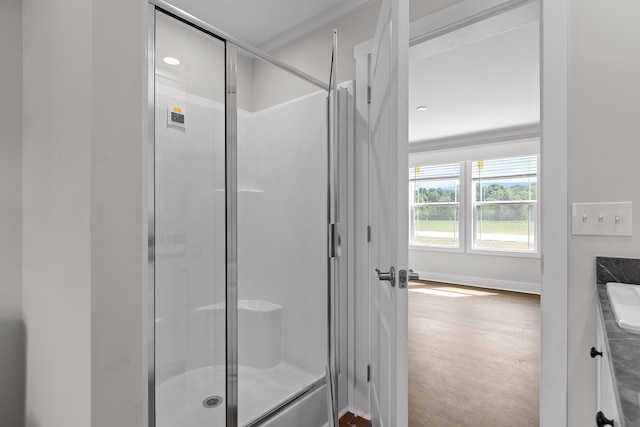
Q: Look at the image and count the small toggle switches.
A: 3